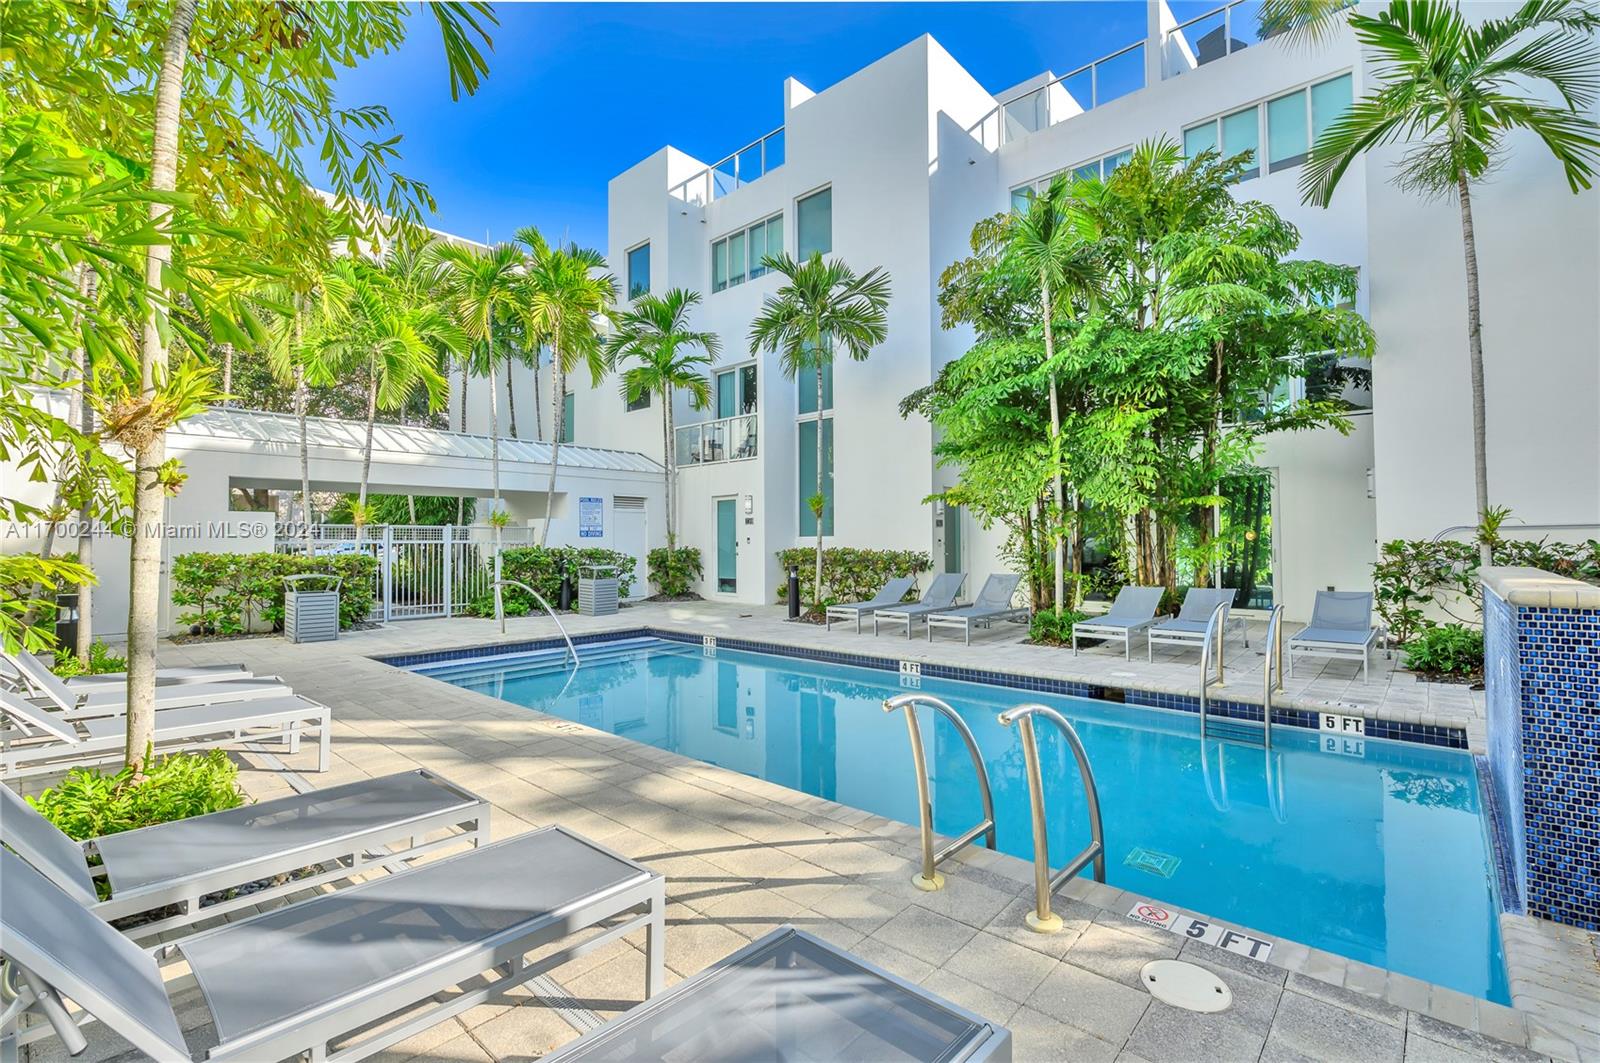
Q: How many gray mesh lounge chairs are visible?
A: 12